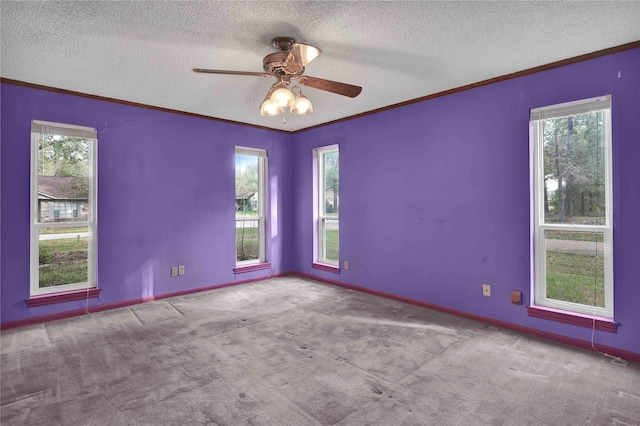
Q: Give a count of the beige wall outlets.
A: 4